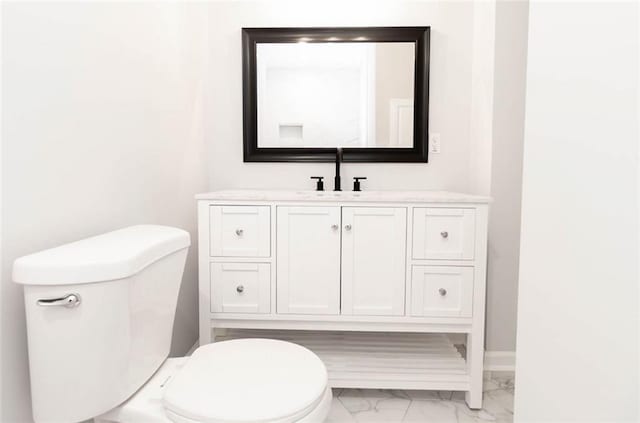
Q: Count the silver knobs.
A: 6